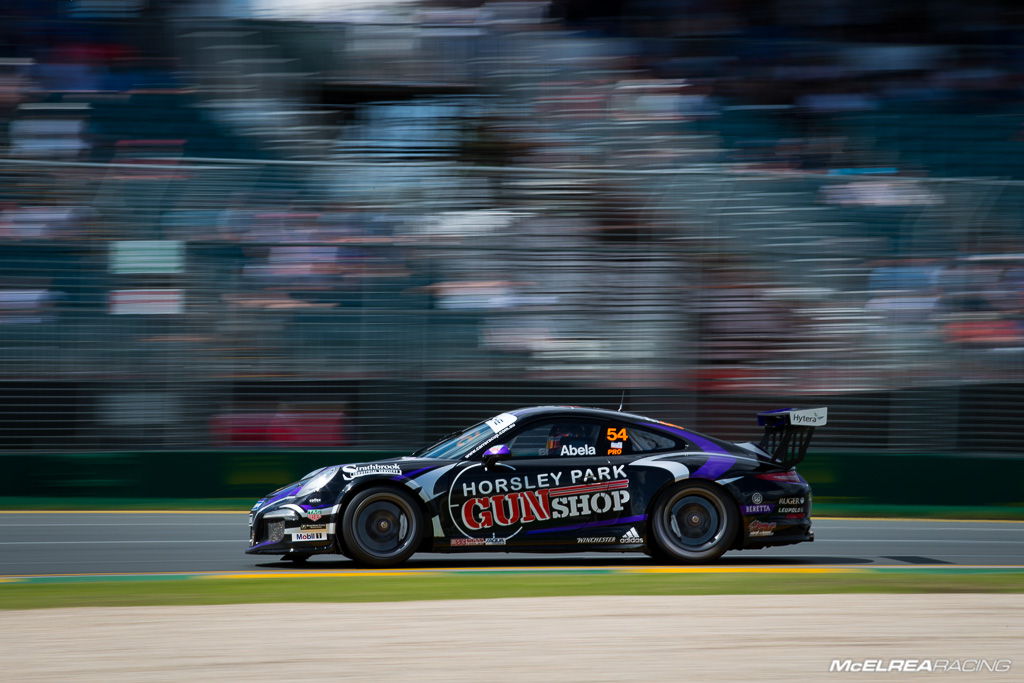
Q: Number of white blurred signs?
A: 2